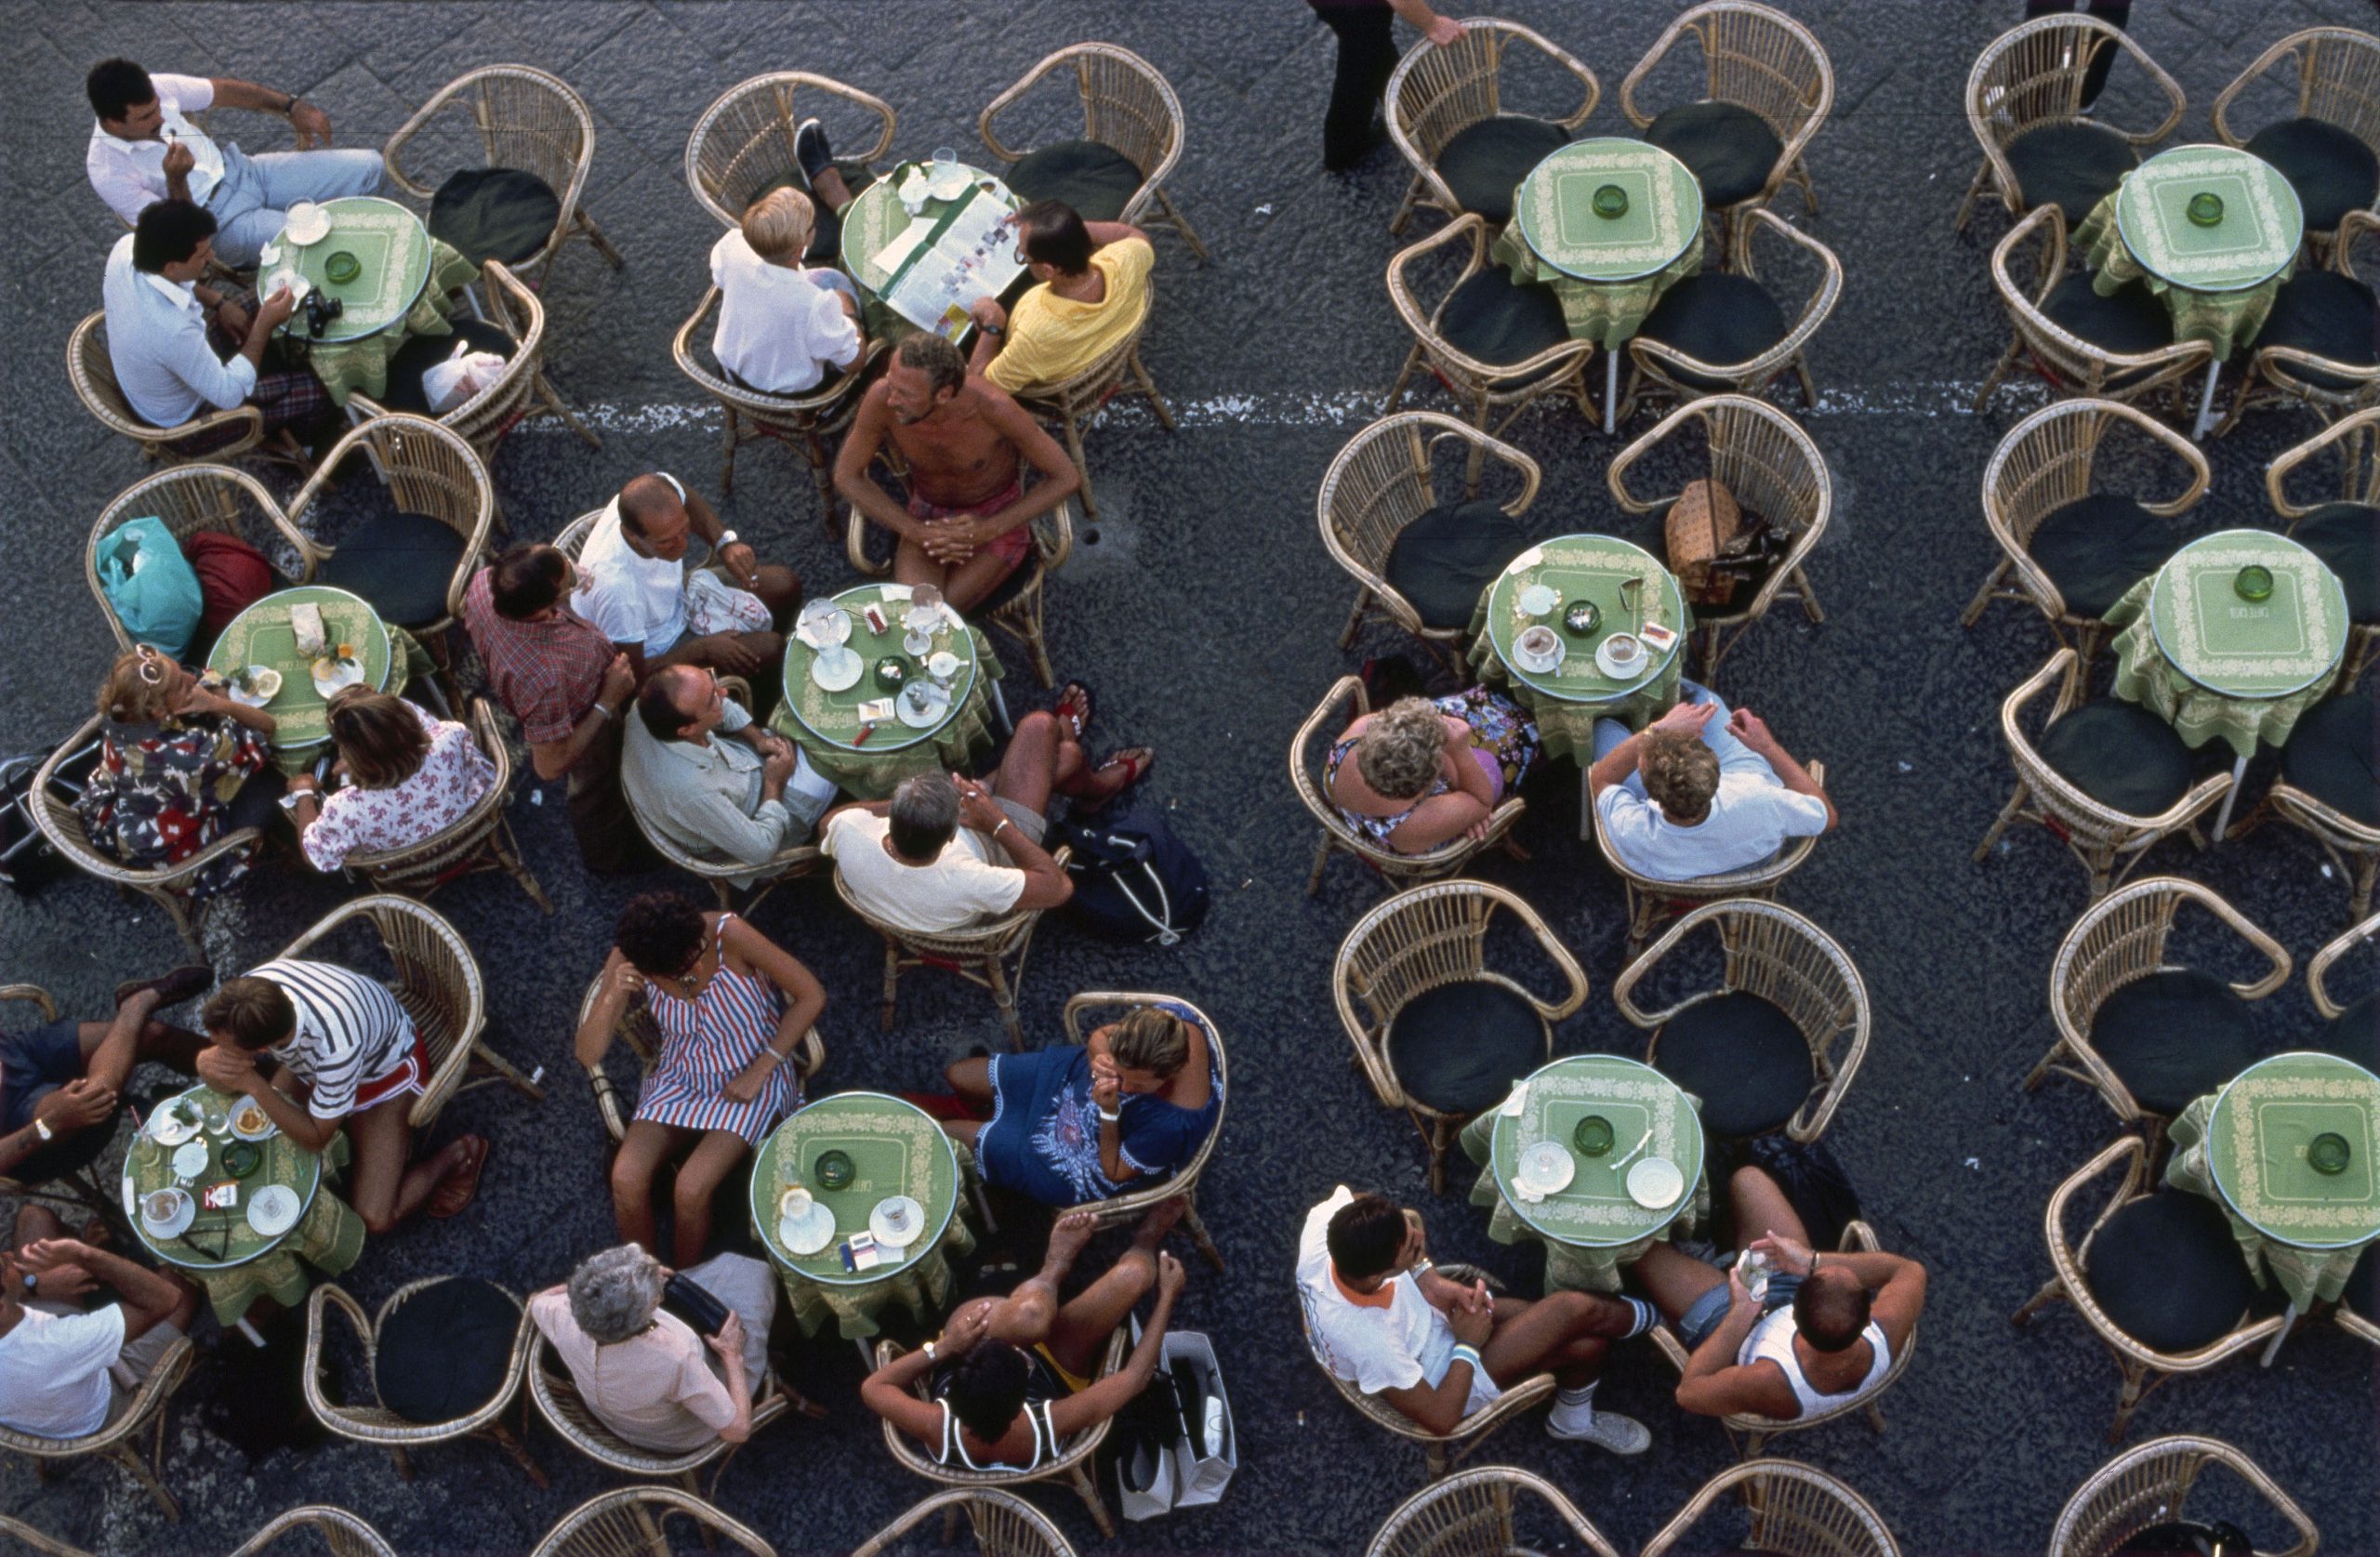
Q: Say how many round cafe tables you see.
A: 12